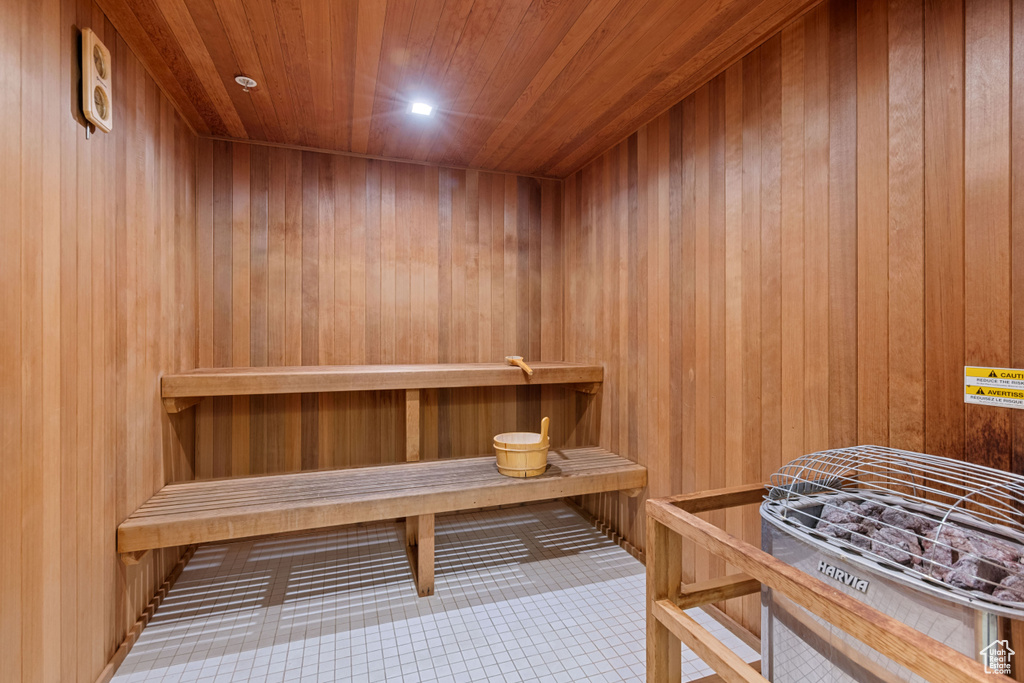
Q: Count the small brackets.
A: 4